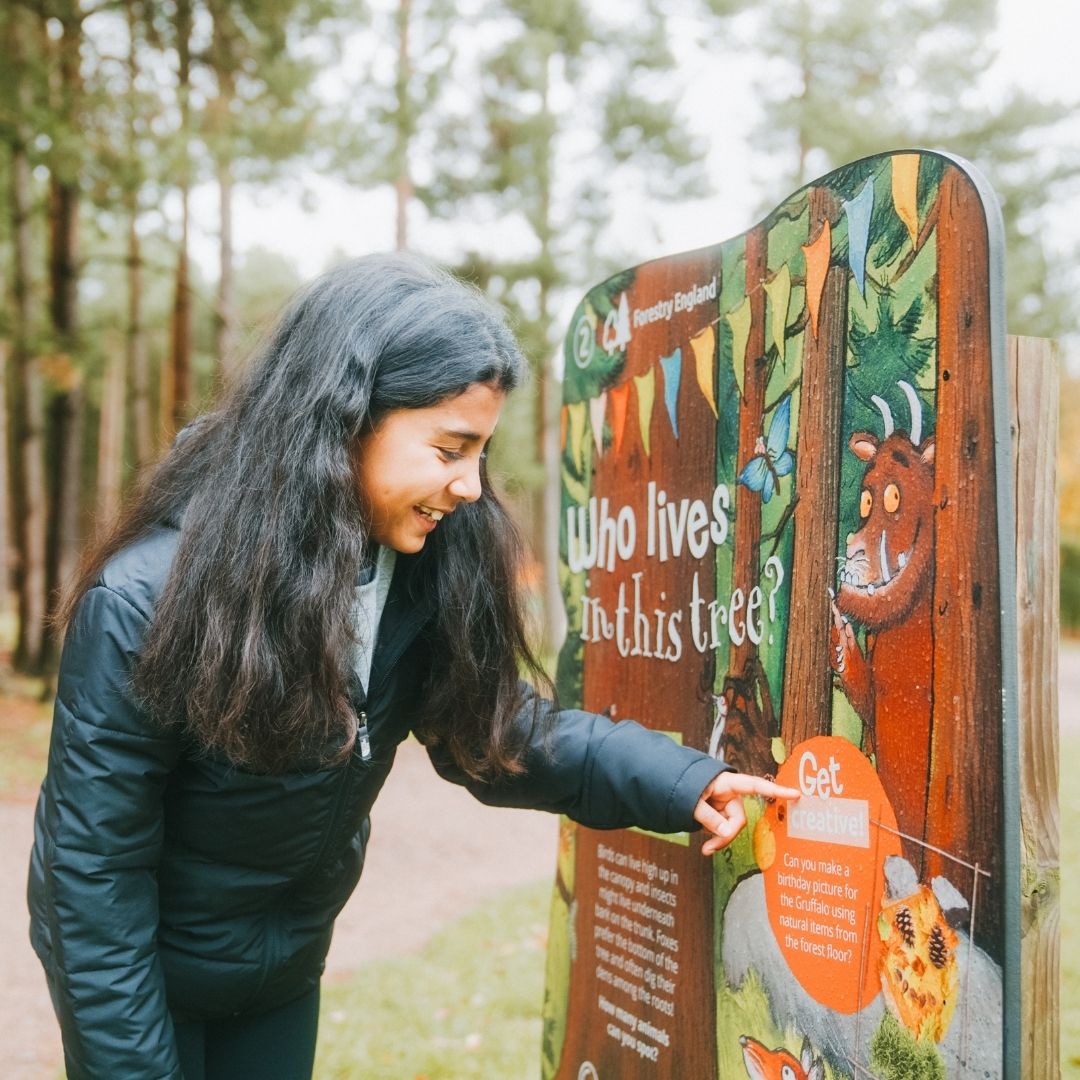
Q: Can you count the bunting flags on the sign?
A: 12